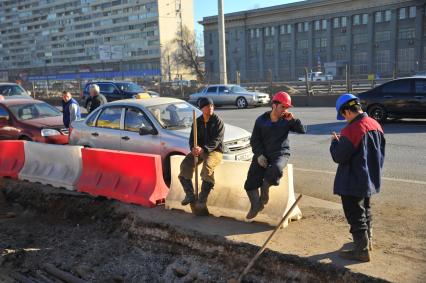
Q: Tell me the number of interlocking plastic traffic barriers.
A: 4